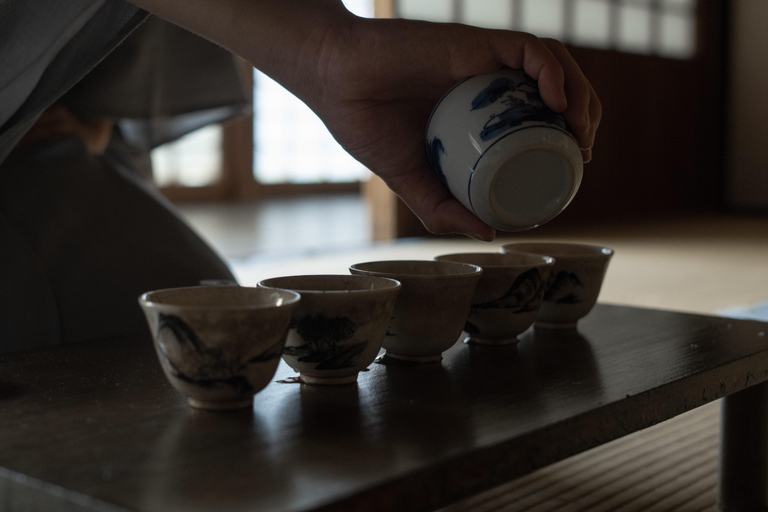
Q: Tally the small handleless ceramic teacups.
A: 5